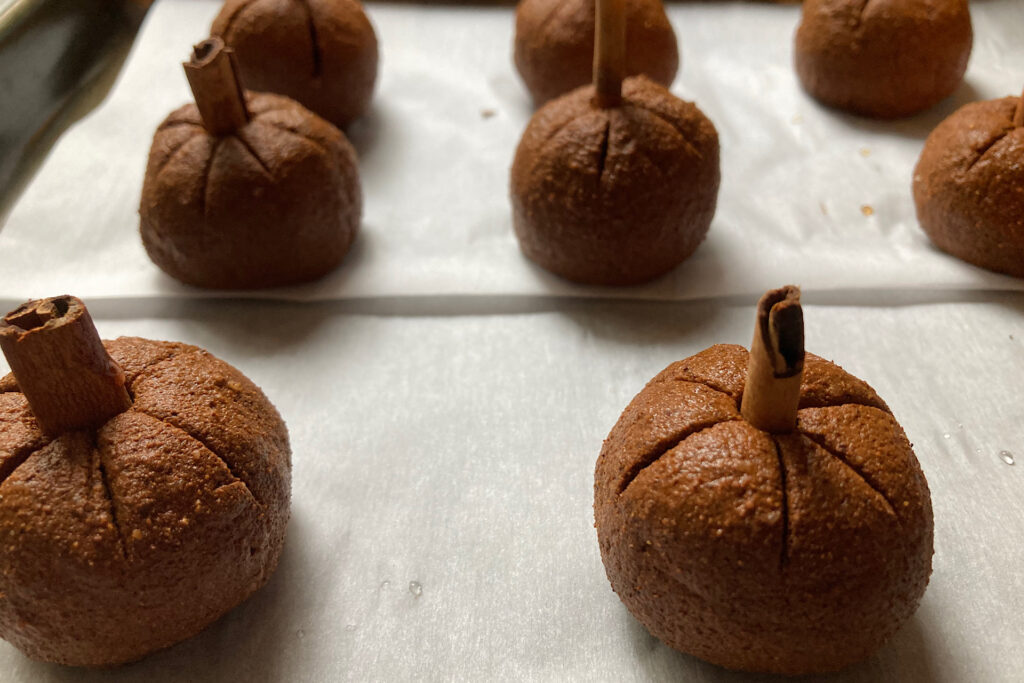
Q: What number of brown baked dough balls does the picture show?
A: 8